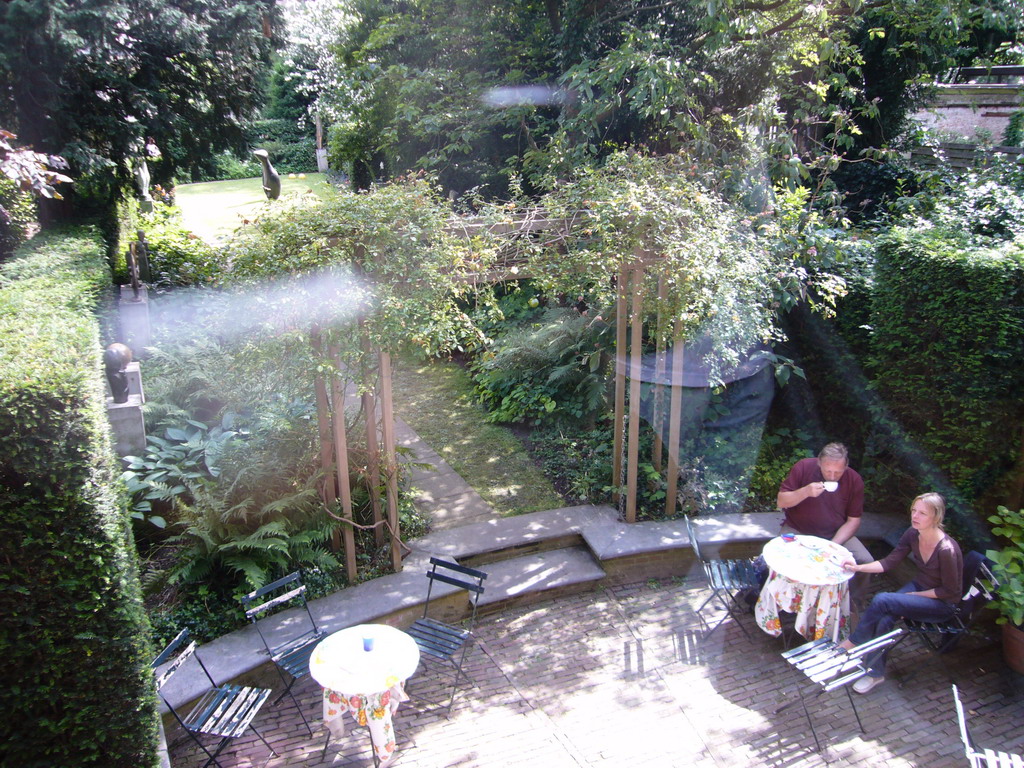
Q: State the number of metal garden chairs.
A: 7